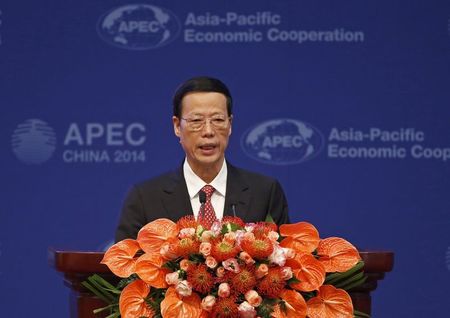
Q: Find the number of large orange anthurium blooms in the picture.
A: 10